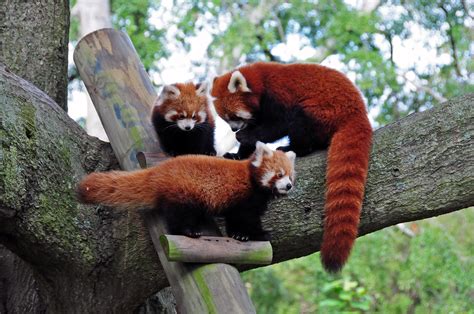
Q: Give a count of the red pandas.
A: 3